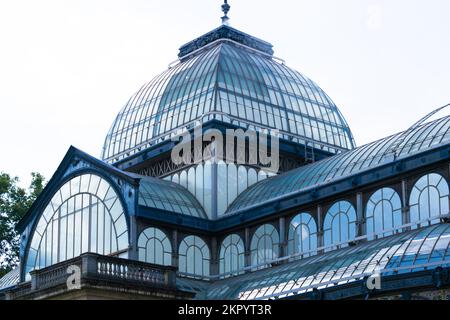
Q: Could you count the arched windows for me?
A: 9